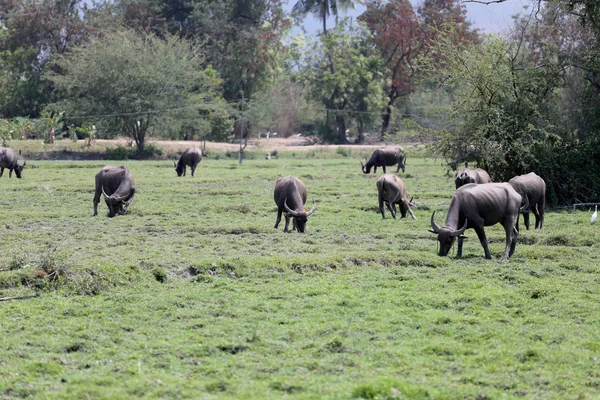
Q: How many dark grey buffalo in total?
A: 9